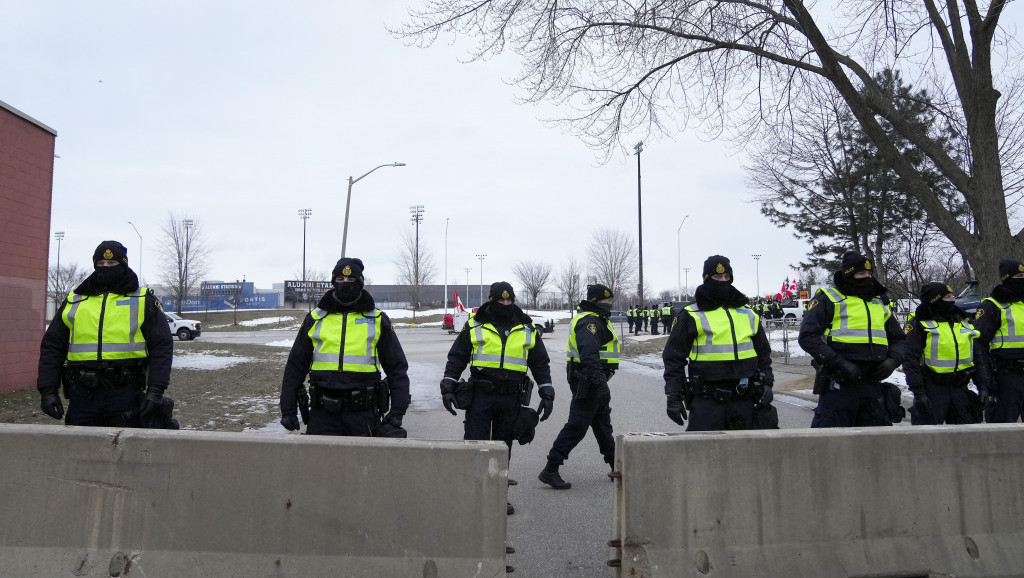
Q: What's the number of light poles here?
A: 13